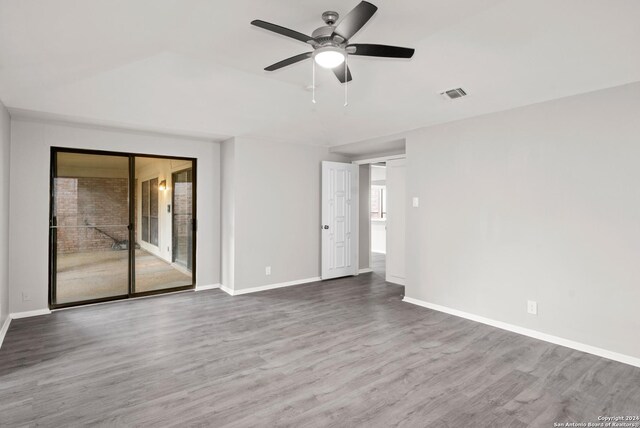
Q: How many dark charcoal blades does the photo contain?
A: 5